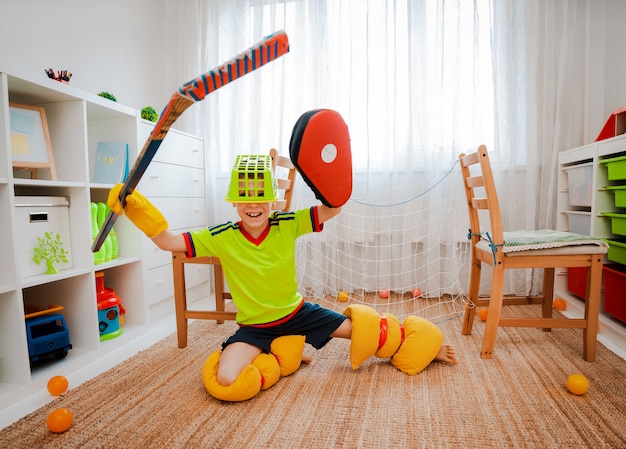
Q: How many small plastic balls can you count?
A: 8